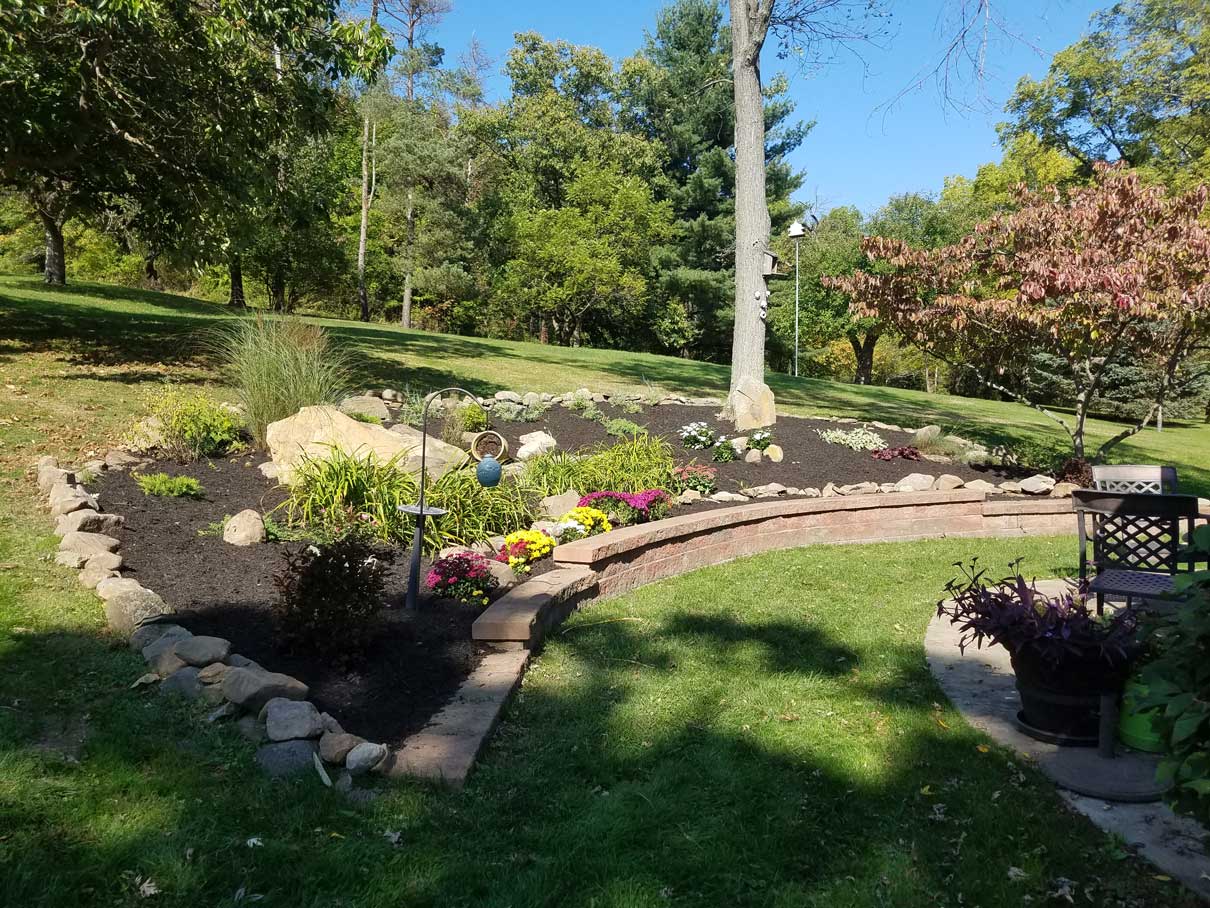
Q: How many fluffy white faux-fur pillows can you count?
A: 0